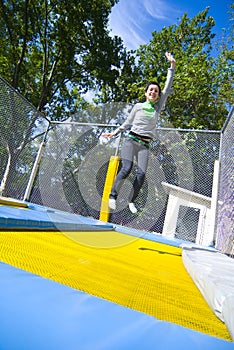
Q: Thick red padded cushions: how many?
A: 0